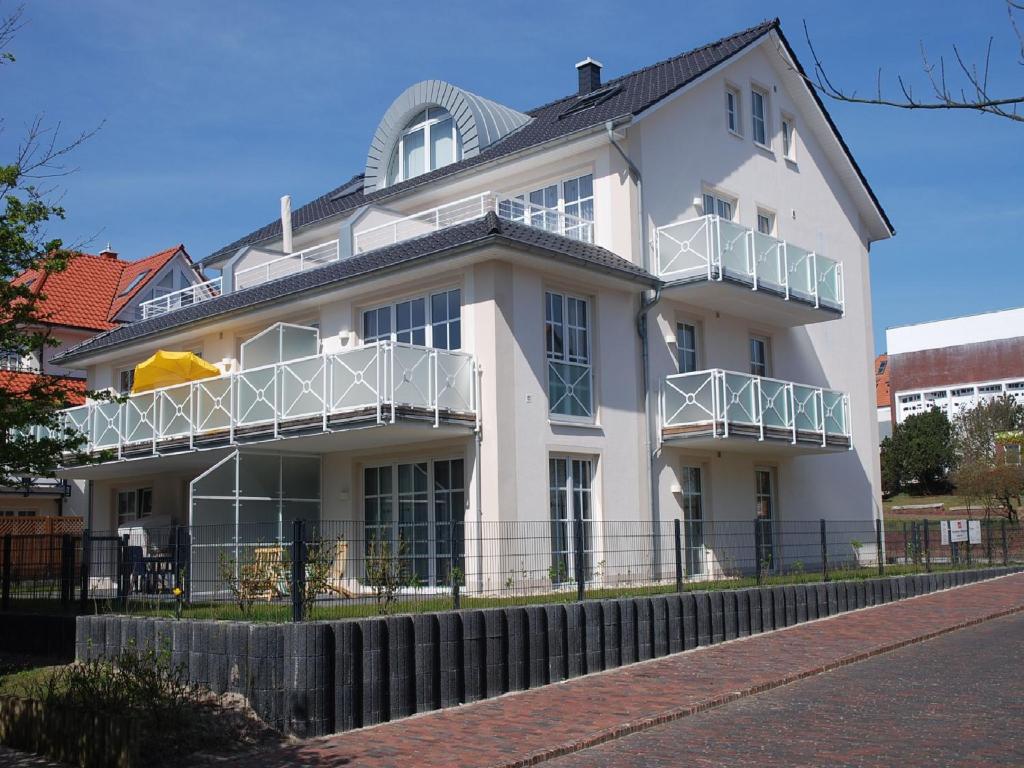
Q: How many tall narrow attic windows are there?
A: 3